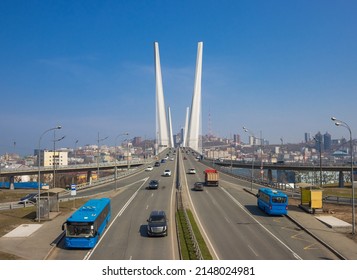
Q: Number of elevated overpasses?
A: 2